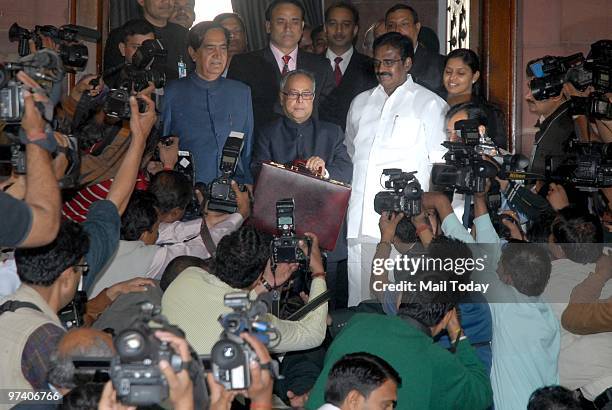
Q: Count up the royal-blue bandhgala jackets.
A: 1